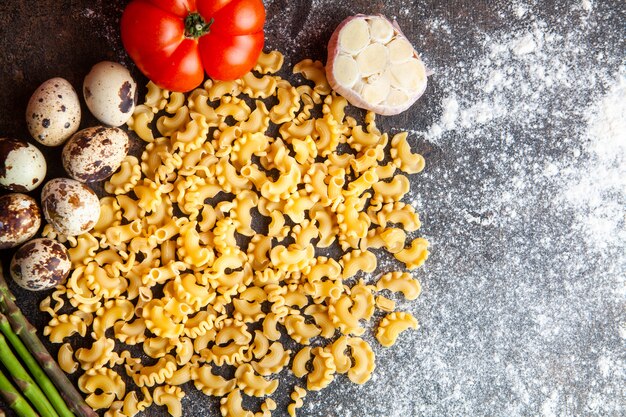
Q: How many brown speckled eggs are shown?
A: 7